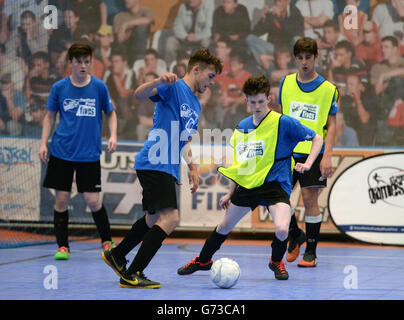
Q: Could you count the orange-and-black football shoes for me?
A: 4